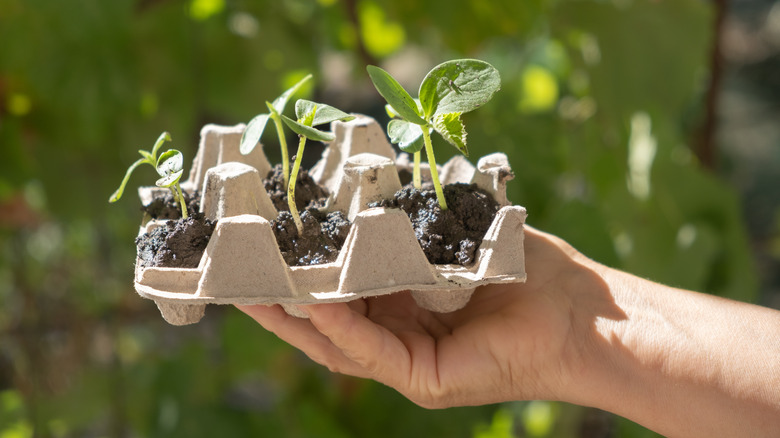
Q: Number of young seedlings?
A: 6